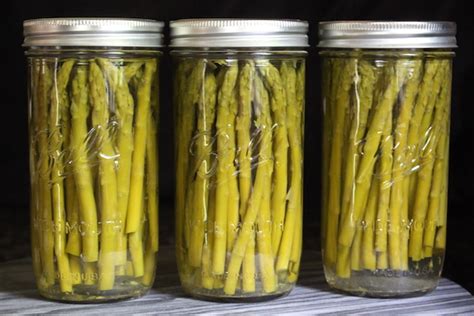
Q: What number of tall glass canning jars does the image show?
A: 3